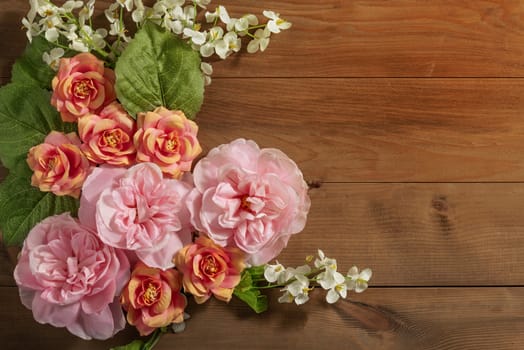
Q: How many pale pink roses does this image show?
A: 3